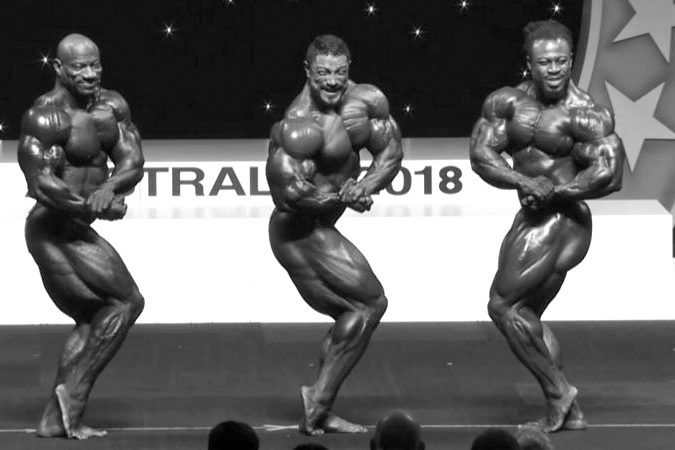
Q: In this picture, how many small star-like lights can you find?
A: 11